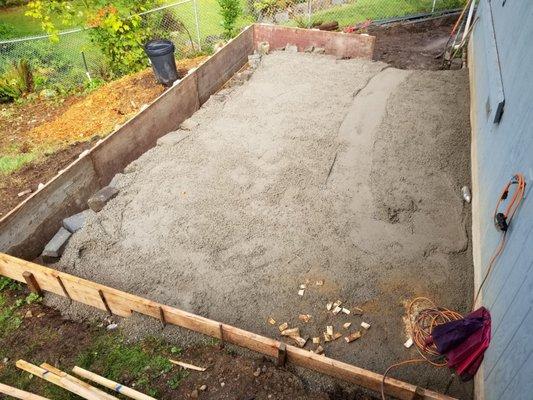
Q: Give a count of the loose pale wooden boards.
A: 4